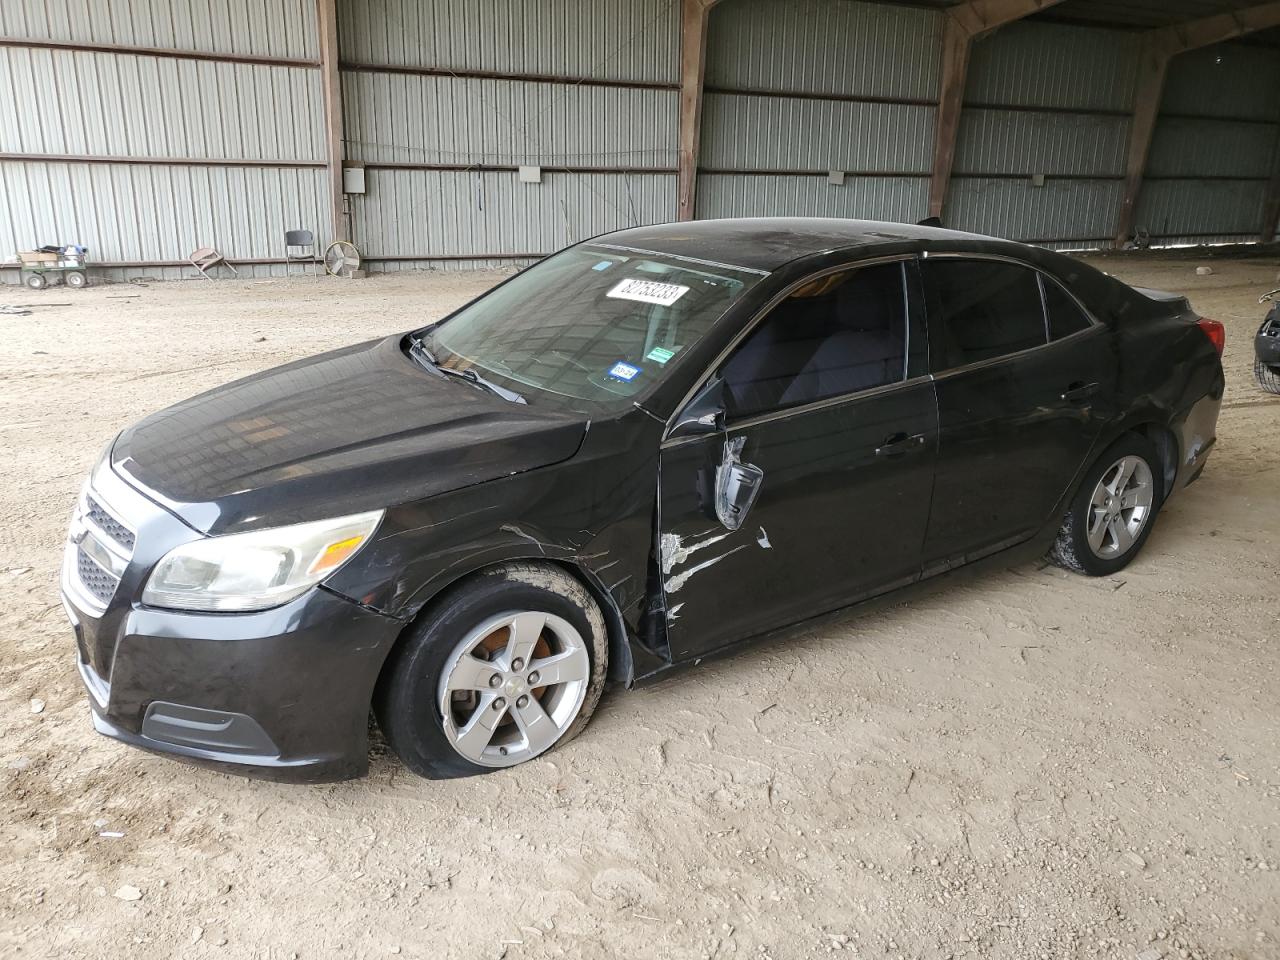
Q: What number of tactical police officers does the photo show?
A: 0